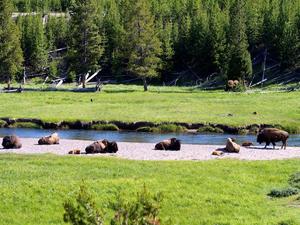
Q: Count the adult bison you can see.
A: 6